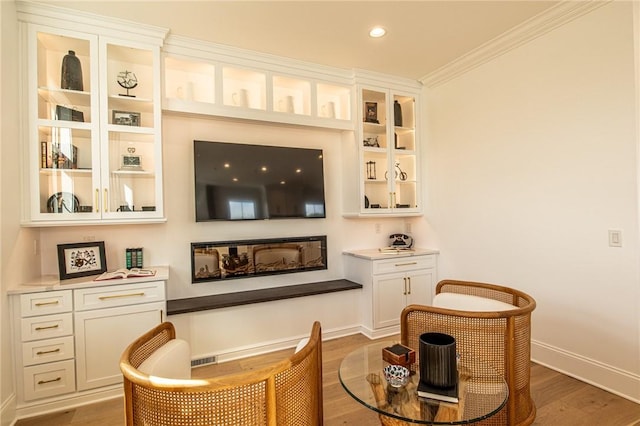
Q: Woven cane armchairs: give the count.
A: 2